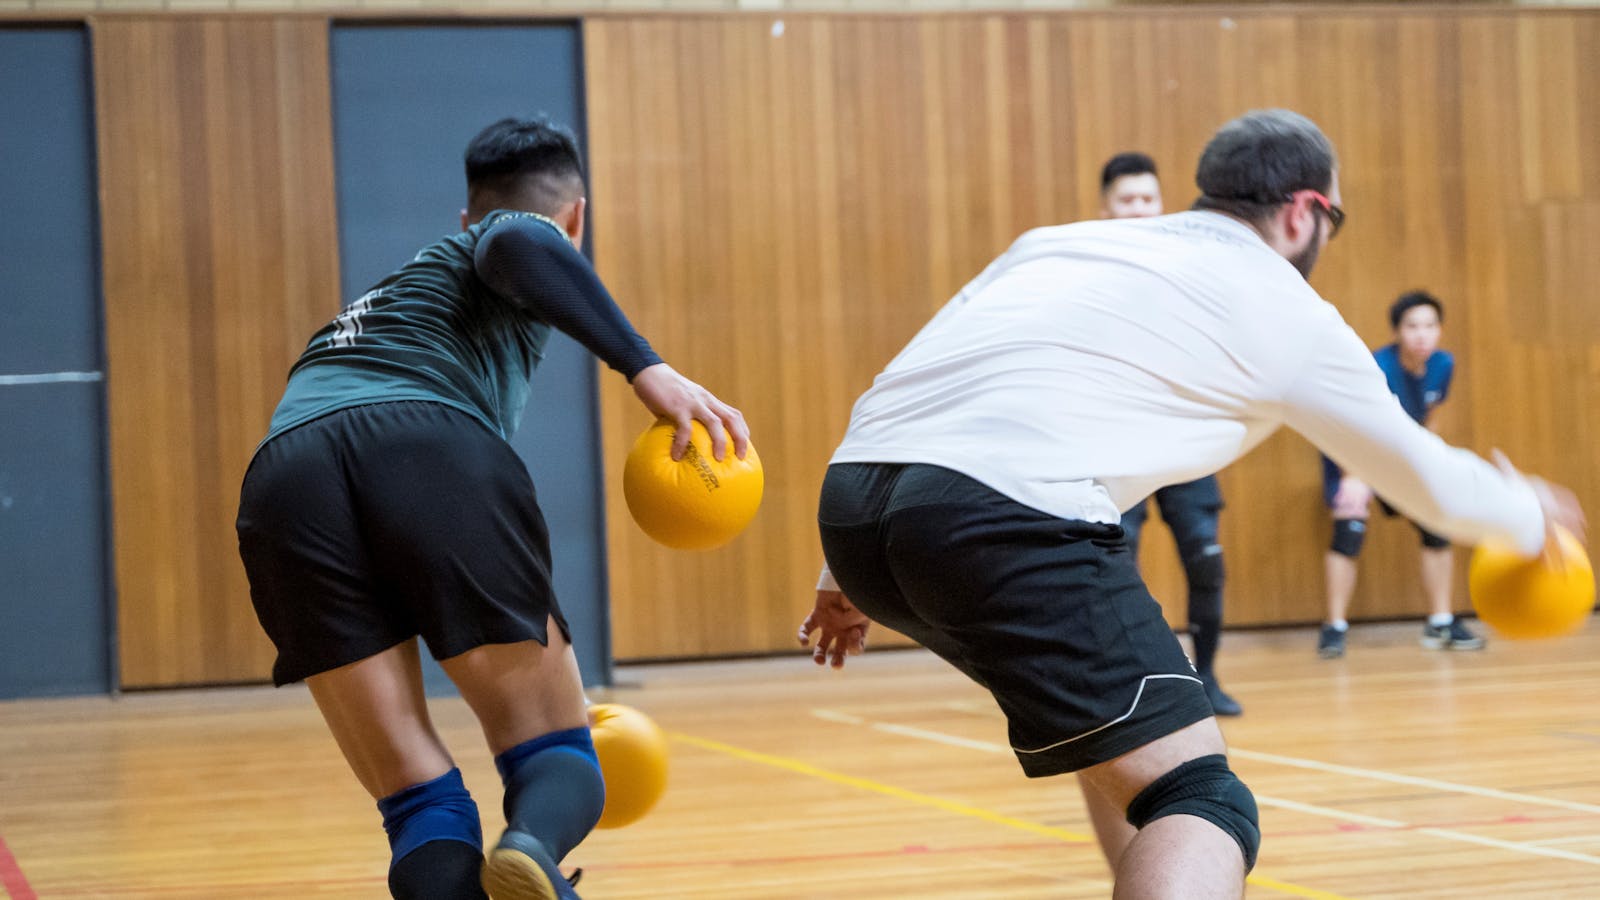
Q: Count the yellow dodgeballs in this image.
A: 3